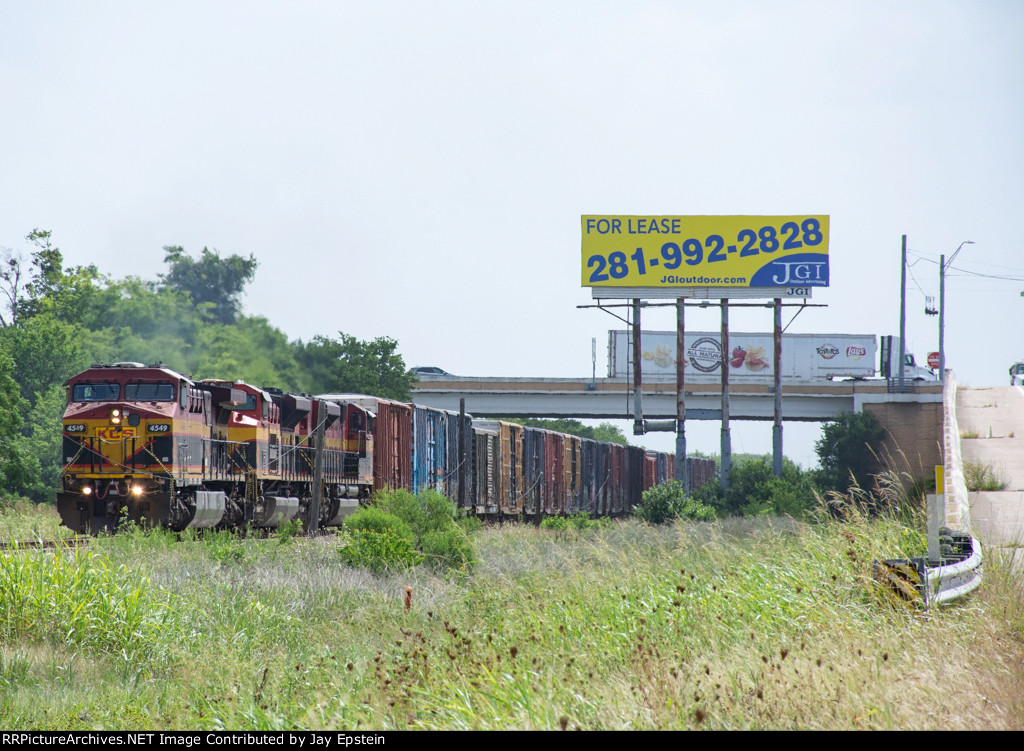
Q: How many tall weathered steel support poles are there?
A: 4